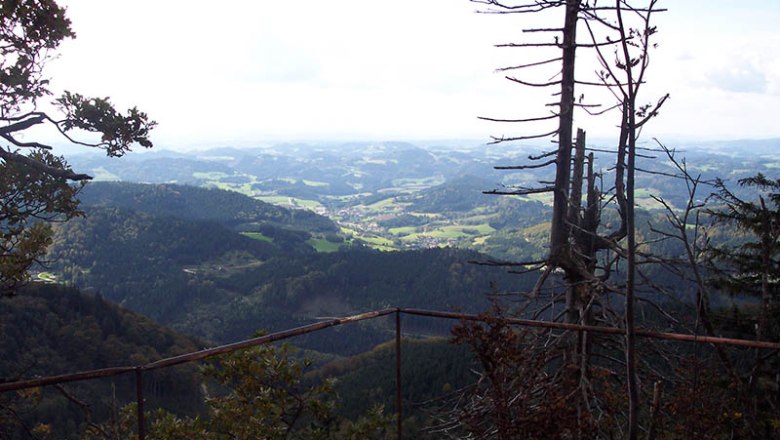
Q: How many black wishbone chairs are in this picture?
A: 0